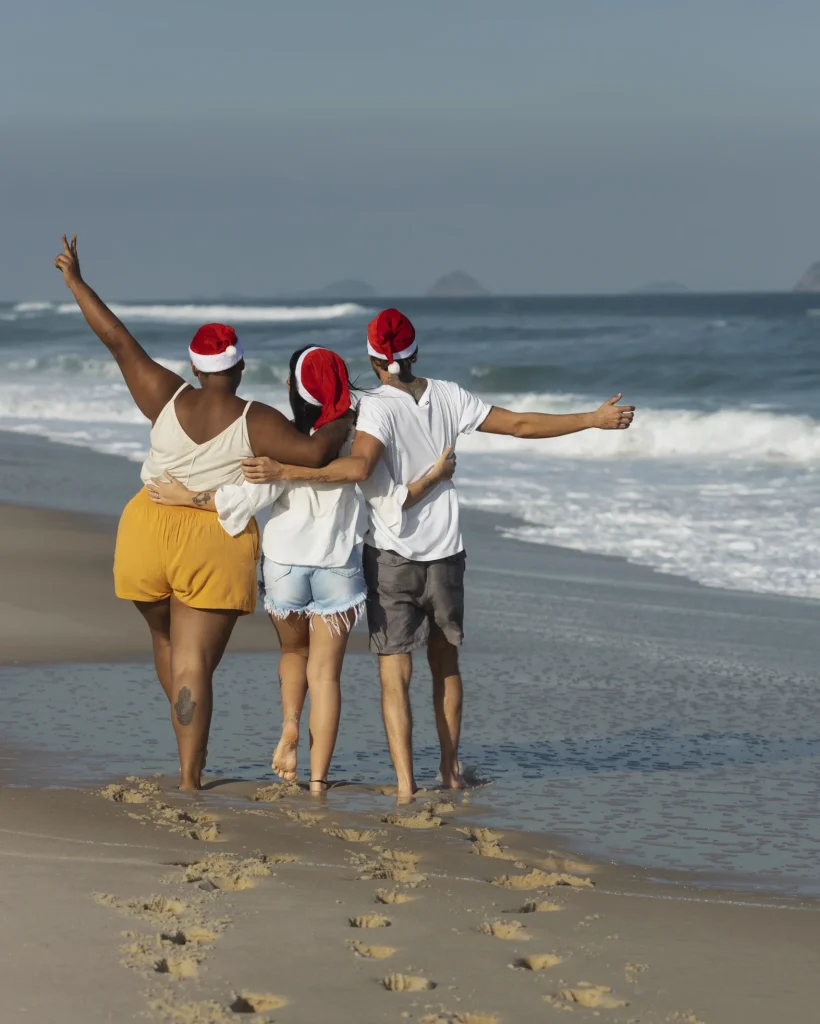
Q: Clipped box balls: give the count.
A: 0